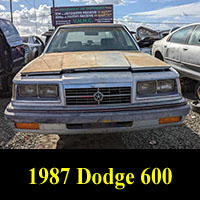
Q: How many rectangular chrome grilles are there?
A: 1